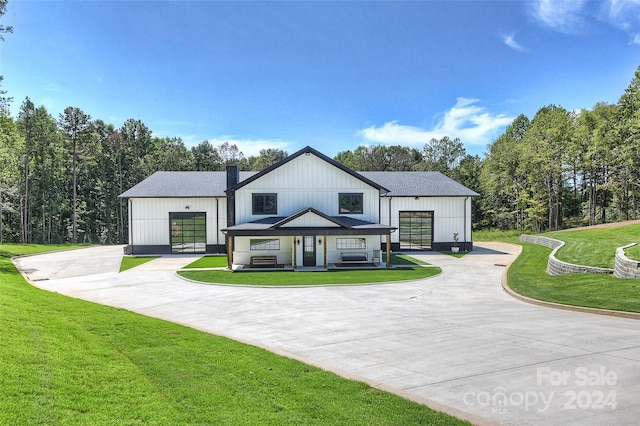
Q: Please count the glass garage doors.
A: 2